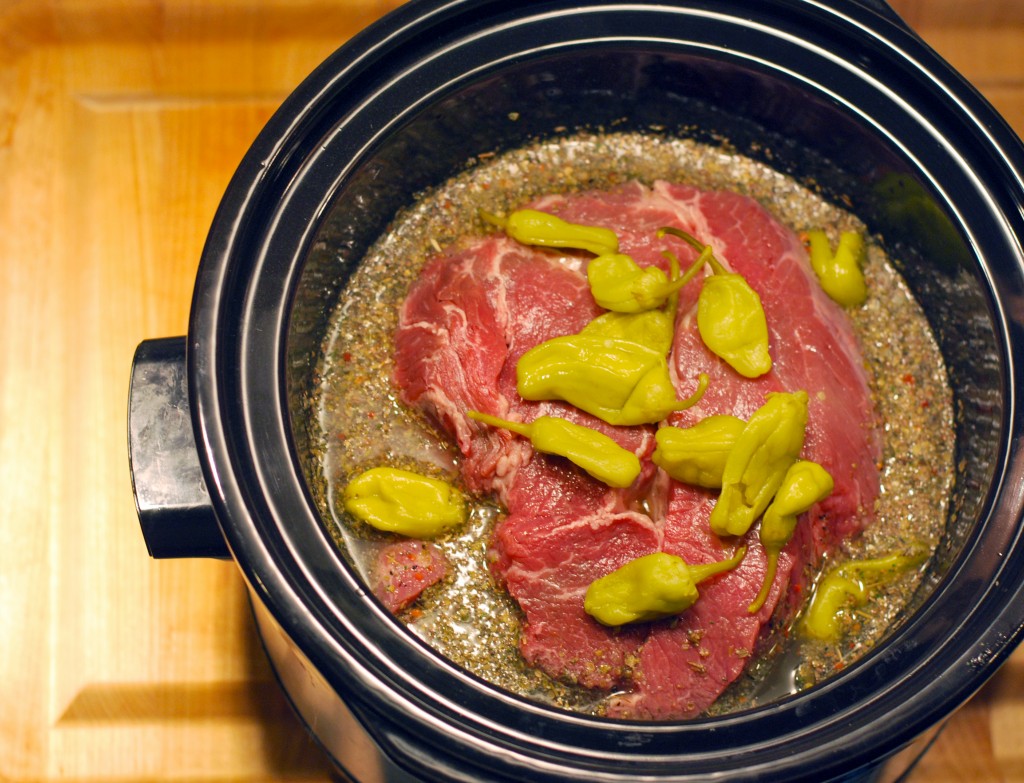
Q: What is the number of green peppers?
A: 13